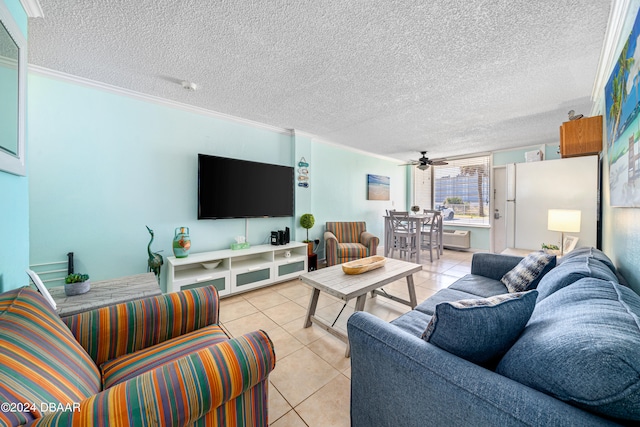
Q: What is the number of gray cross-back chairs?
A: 4